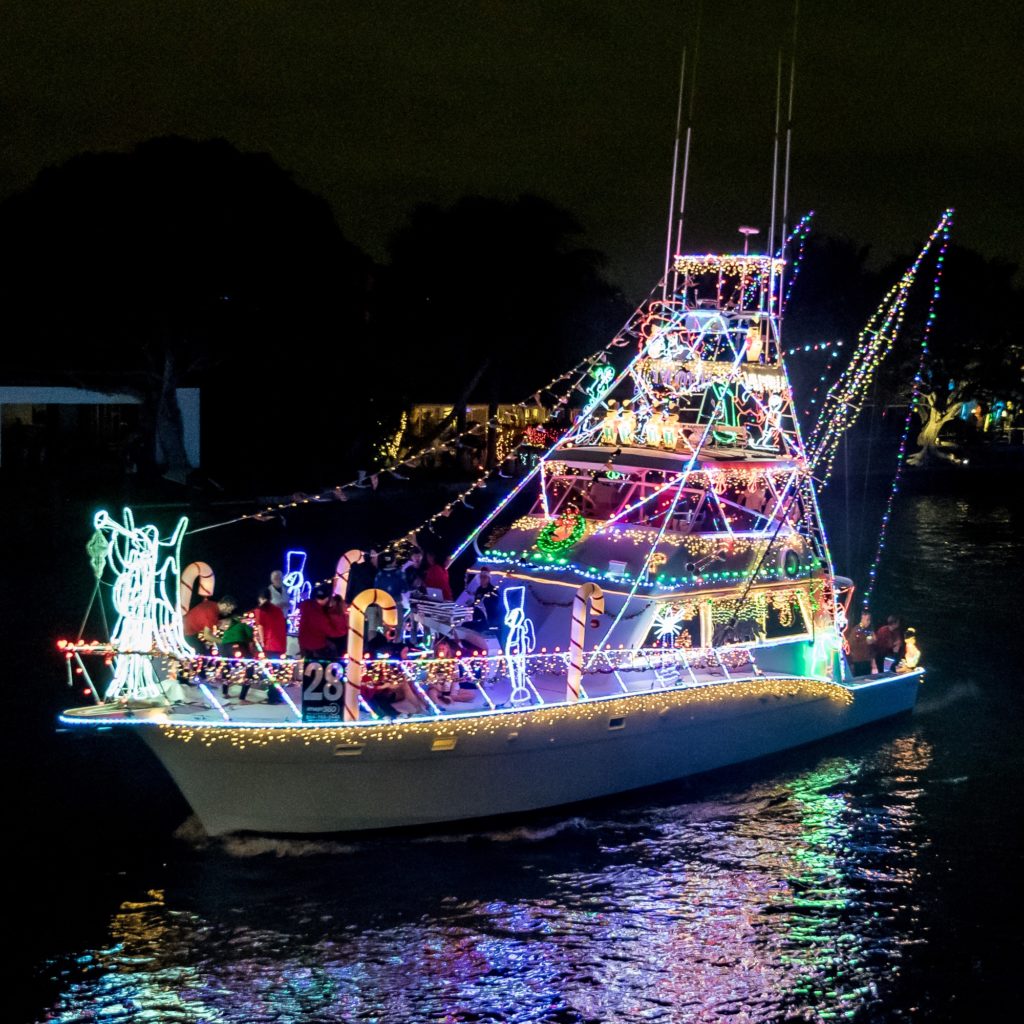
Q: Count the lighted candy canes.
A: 4